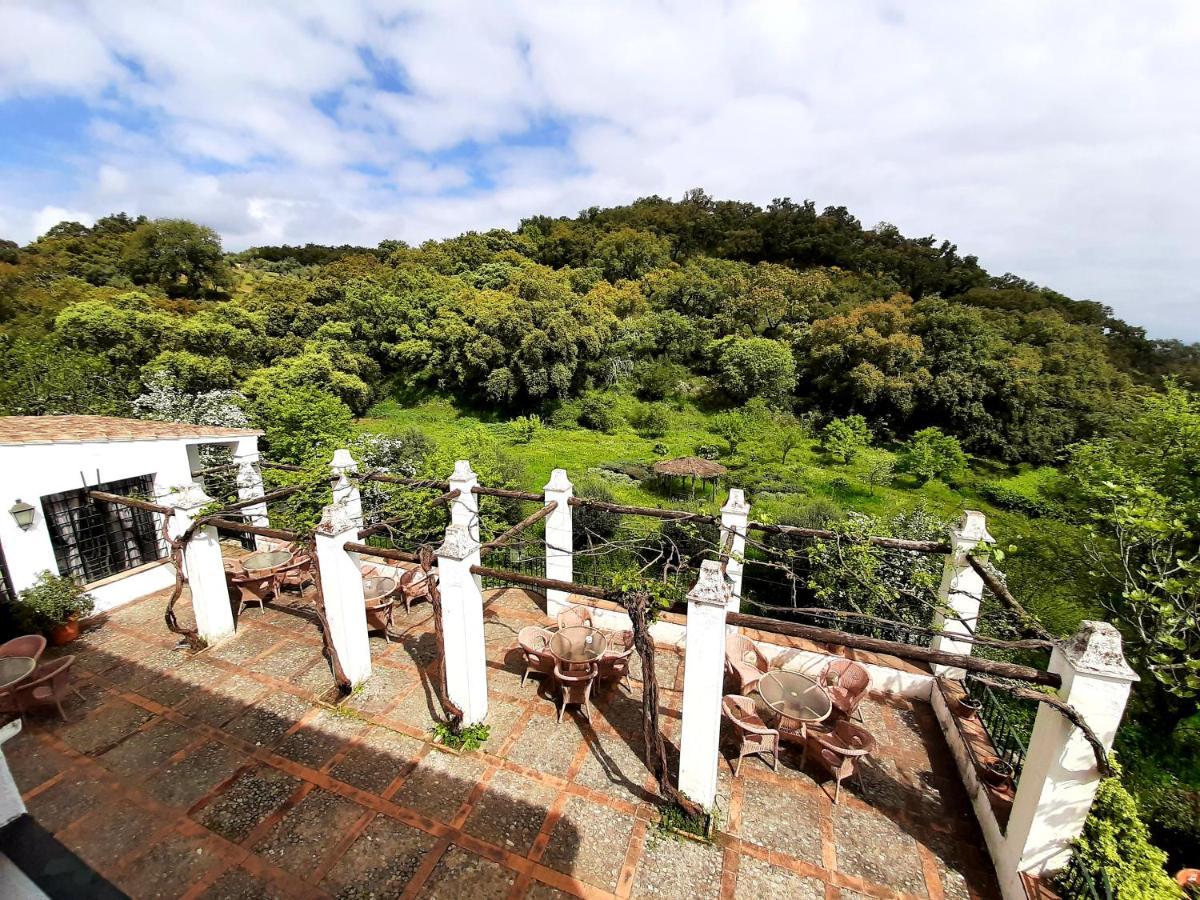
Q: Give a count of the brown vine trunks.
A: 4